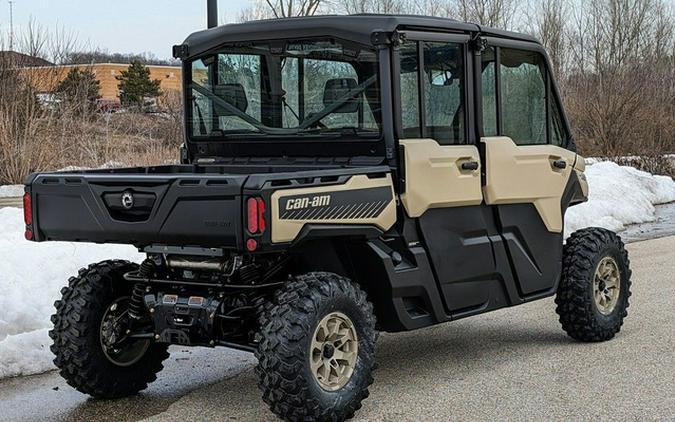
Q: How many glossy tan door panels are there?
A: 2